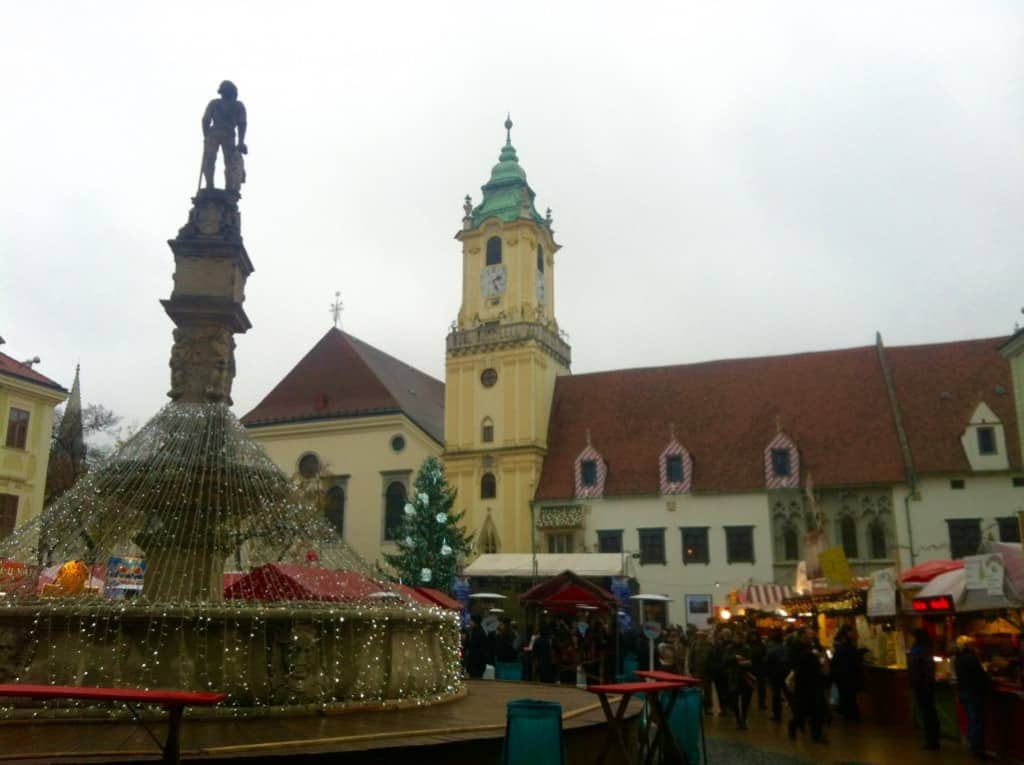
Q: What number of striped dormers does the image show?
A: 3